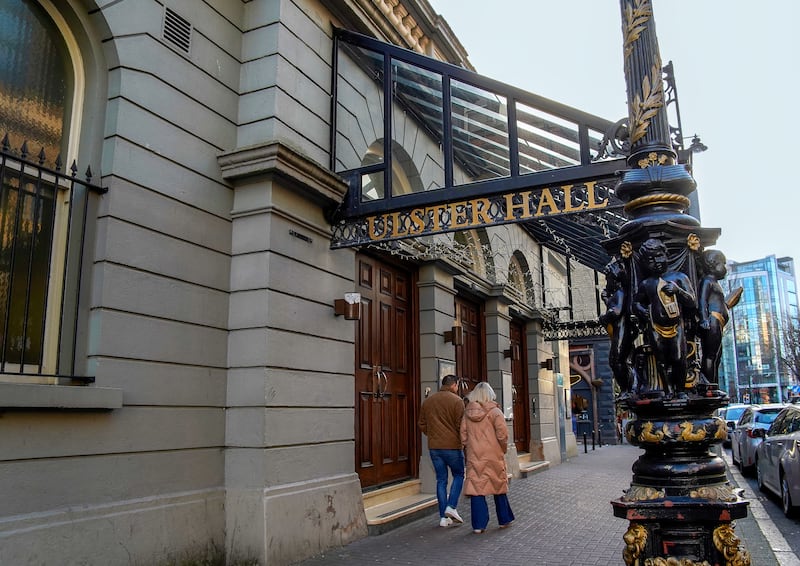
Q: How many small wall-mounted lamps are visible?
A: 4